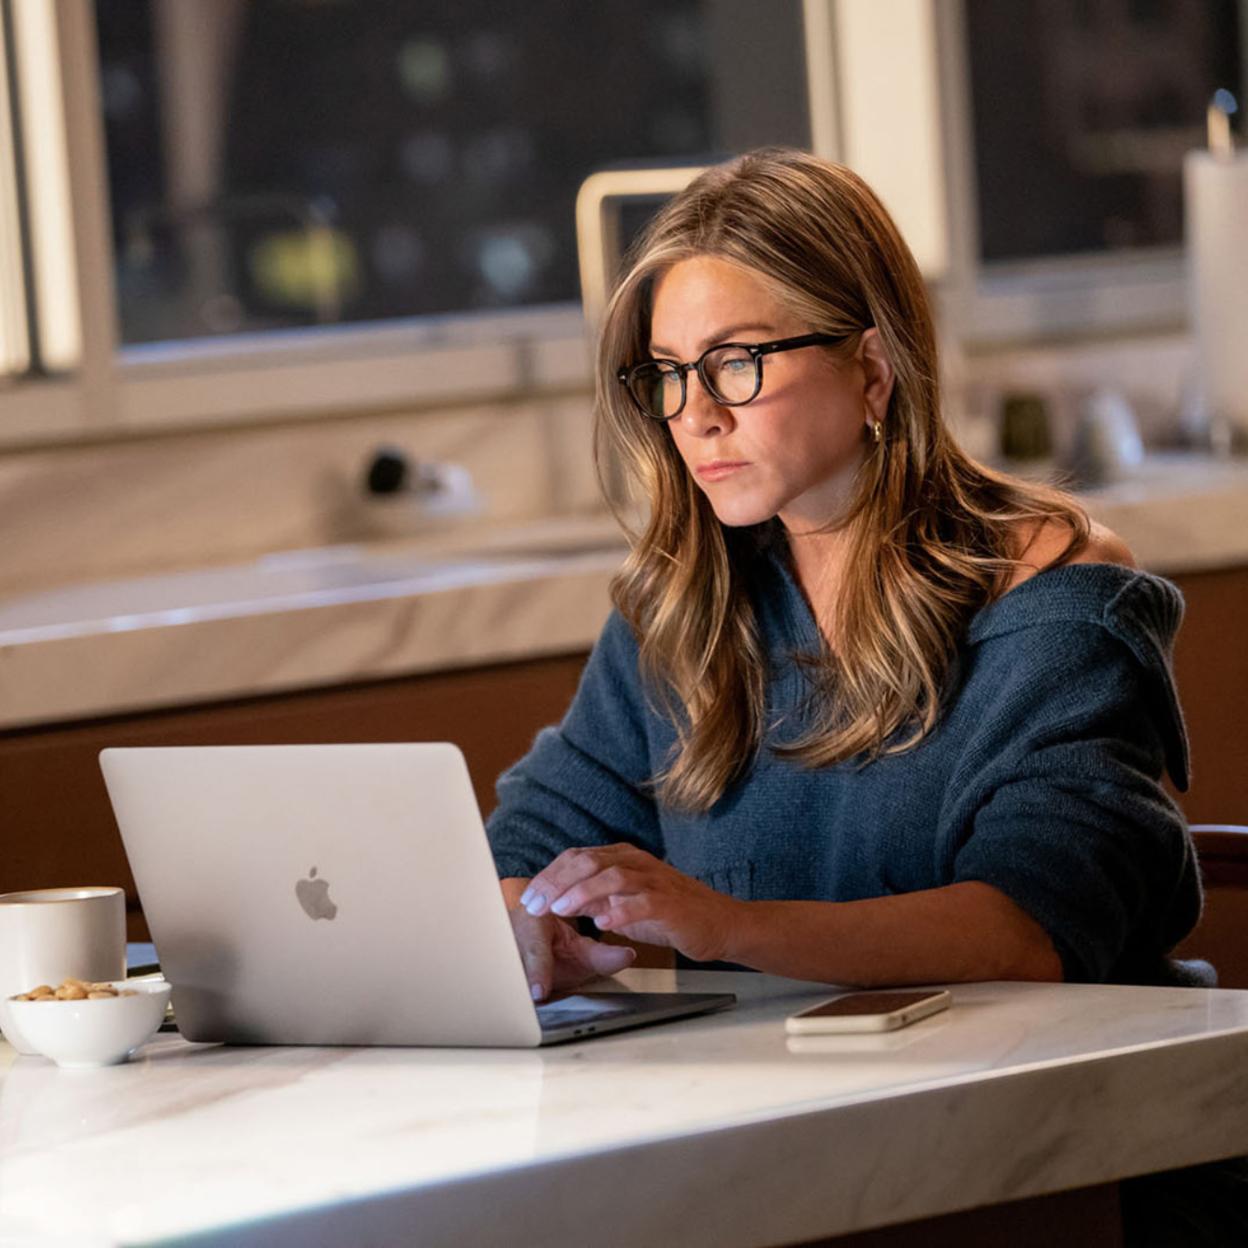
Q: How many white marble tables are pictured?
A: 1